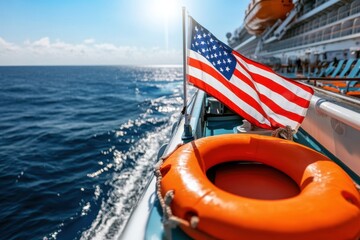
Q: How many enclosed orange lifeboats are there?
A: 1